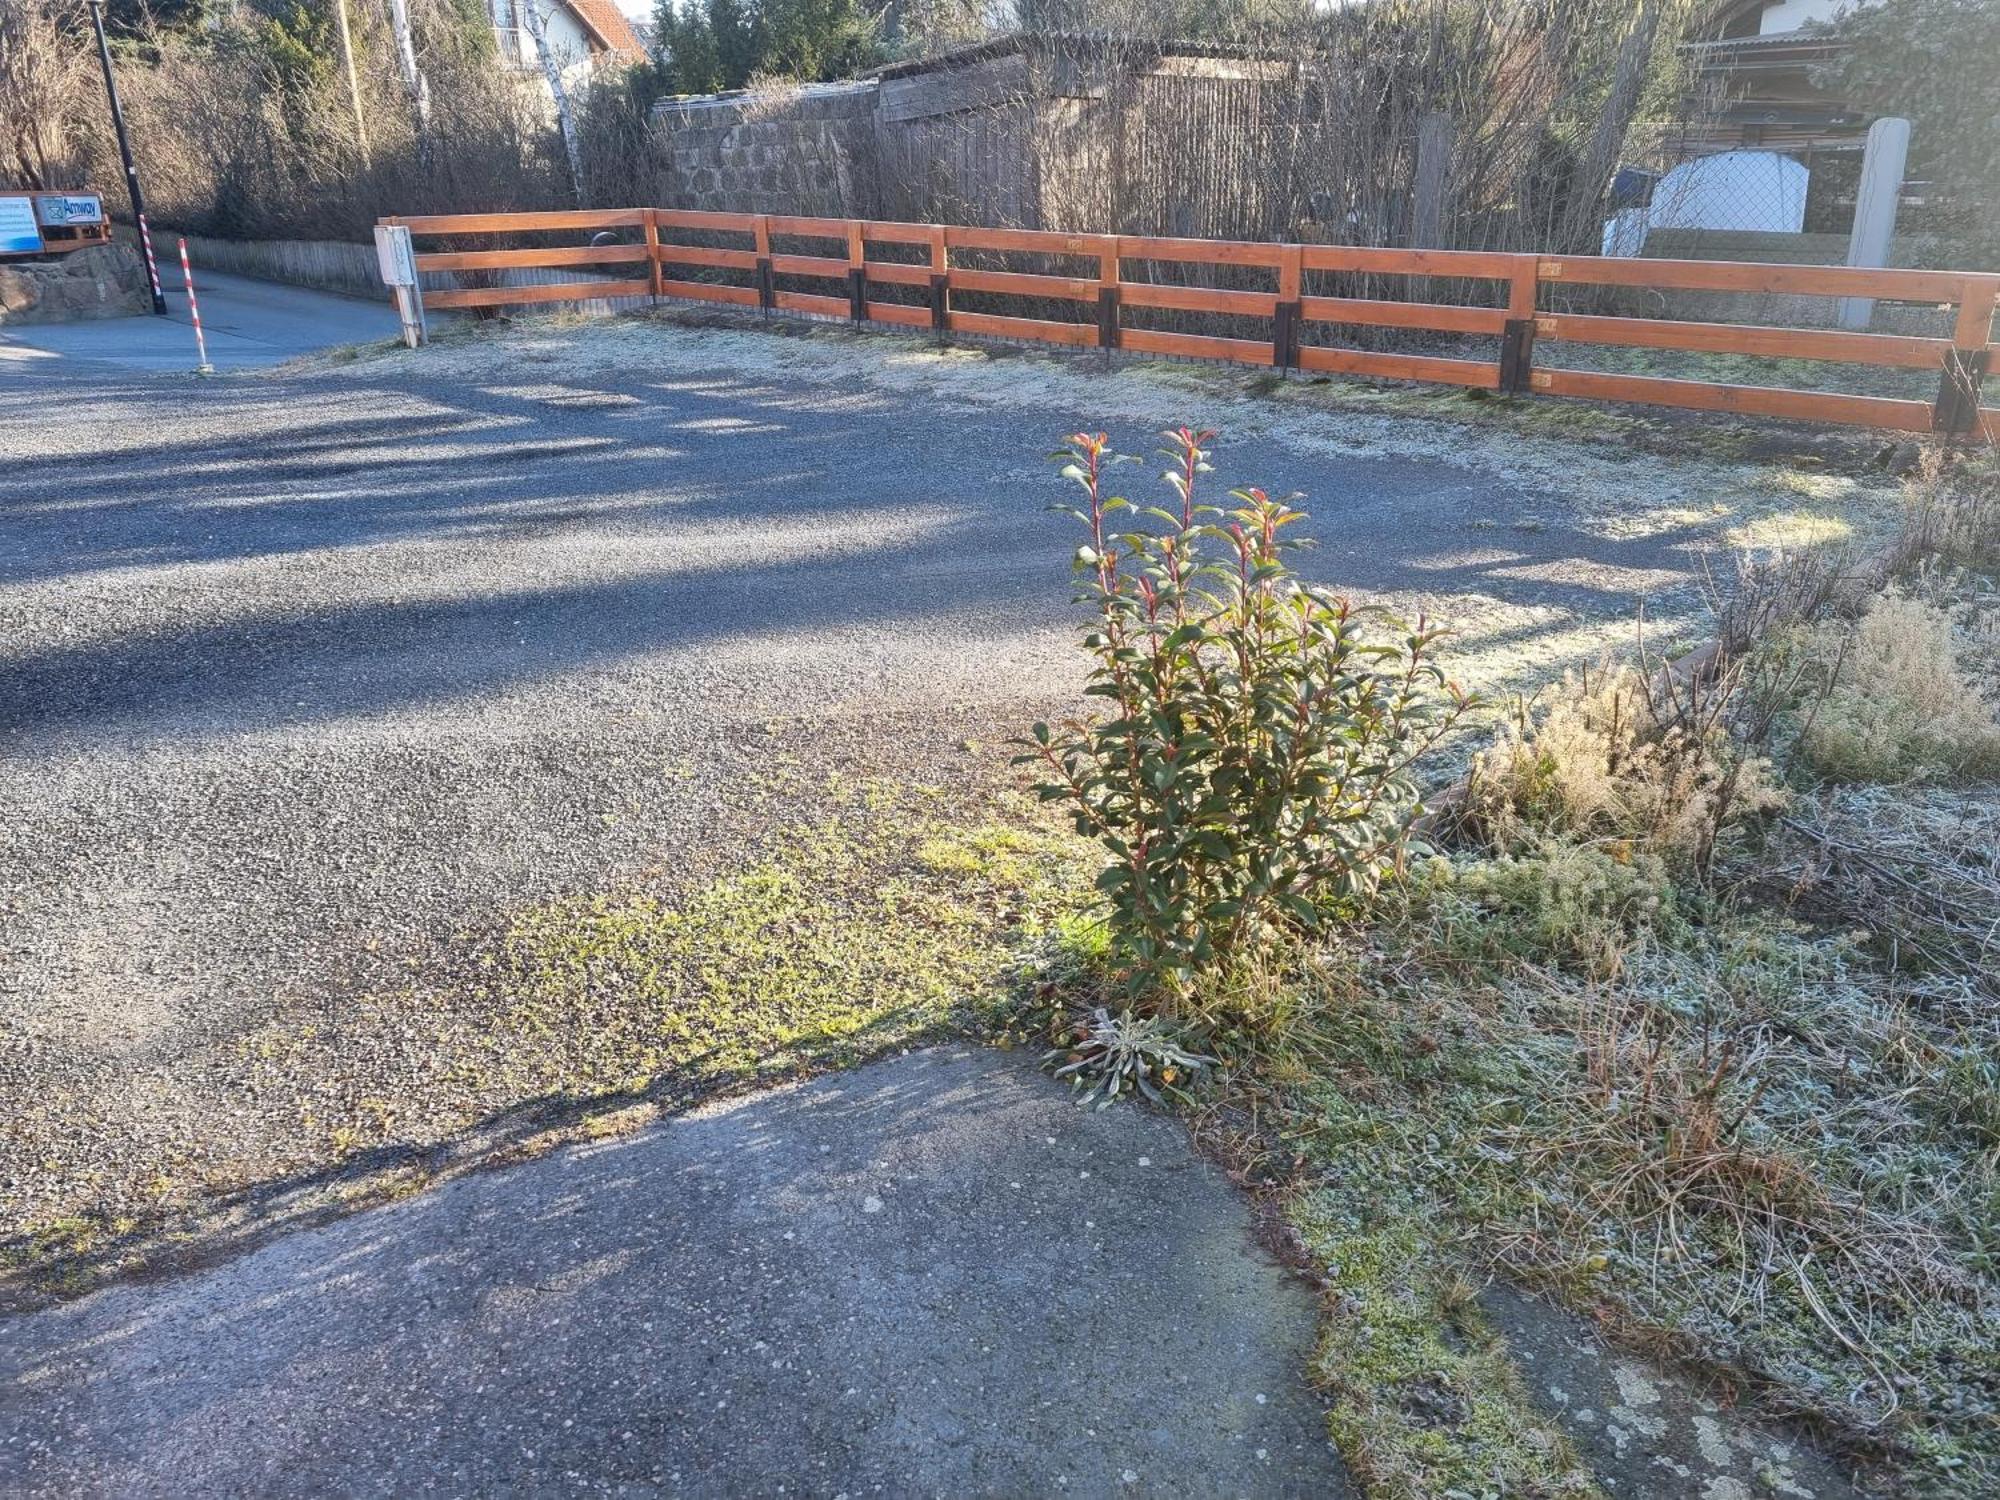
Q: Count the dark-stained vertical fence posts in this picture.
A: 7